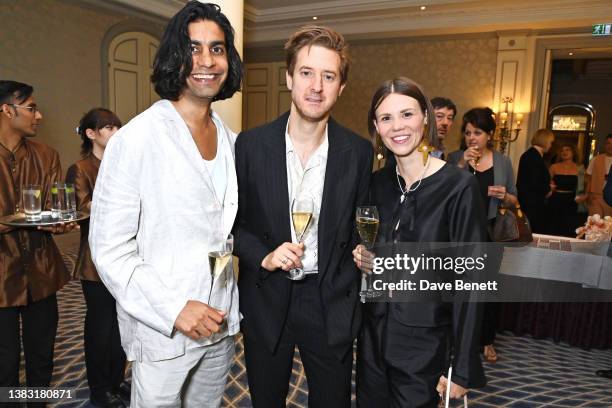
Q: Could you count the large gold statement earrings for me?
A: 2